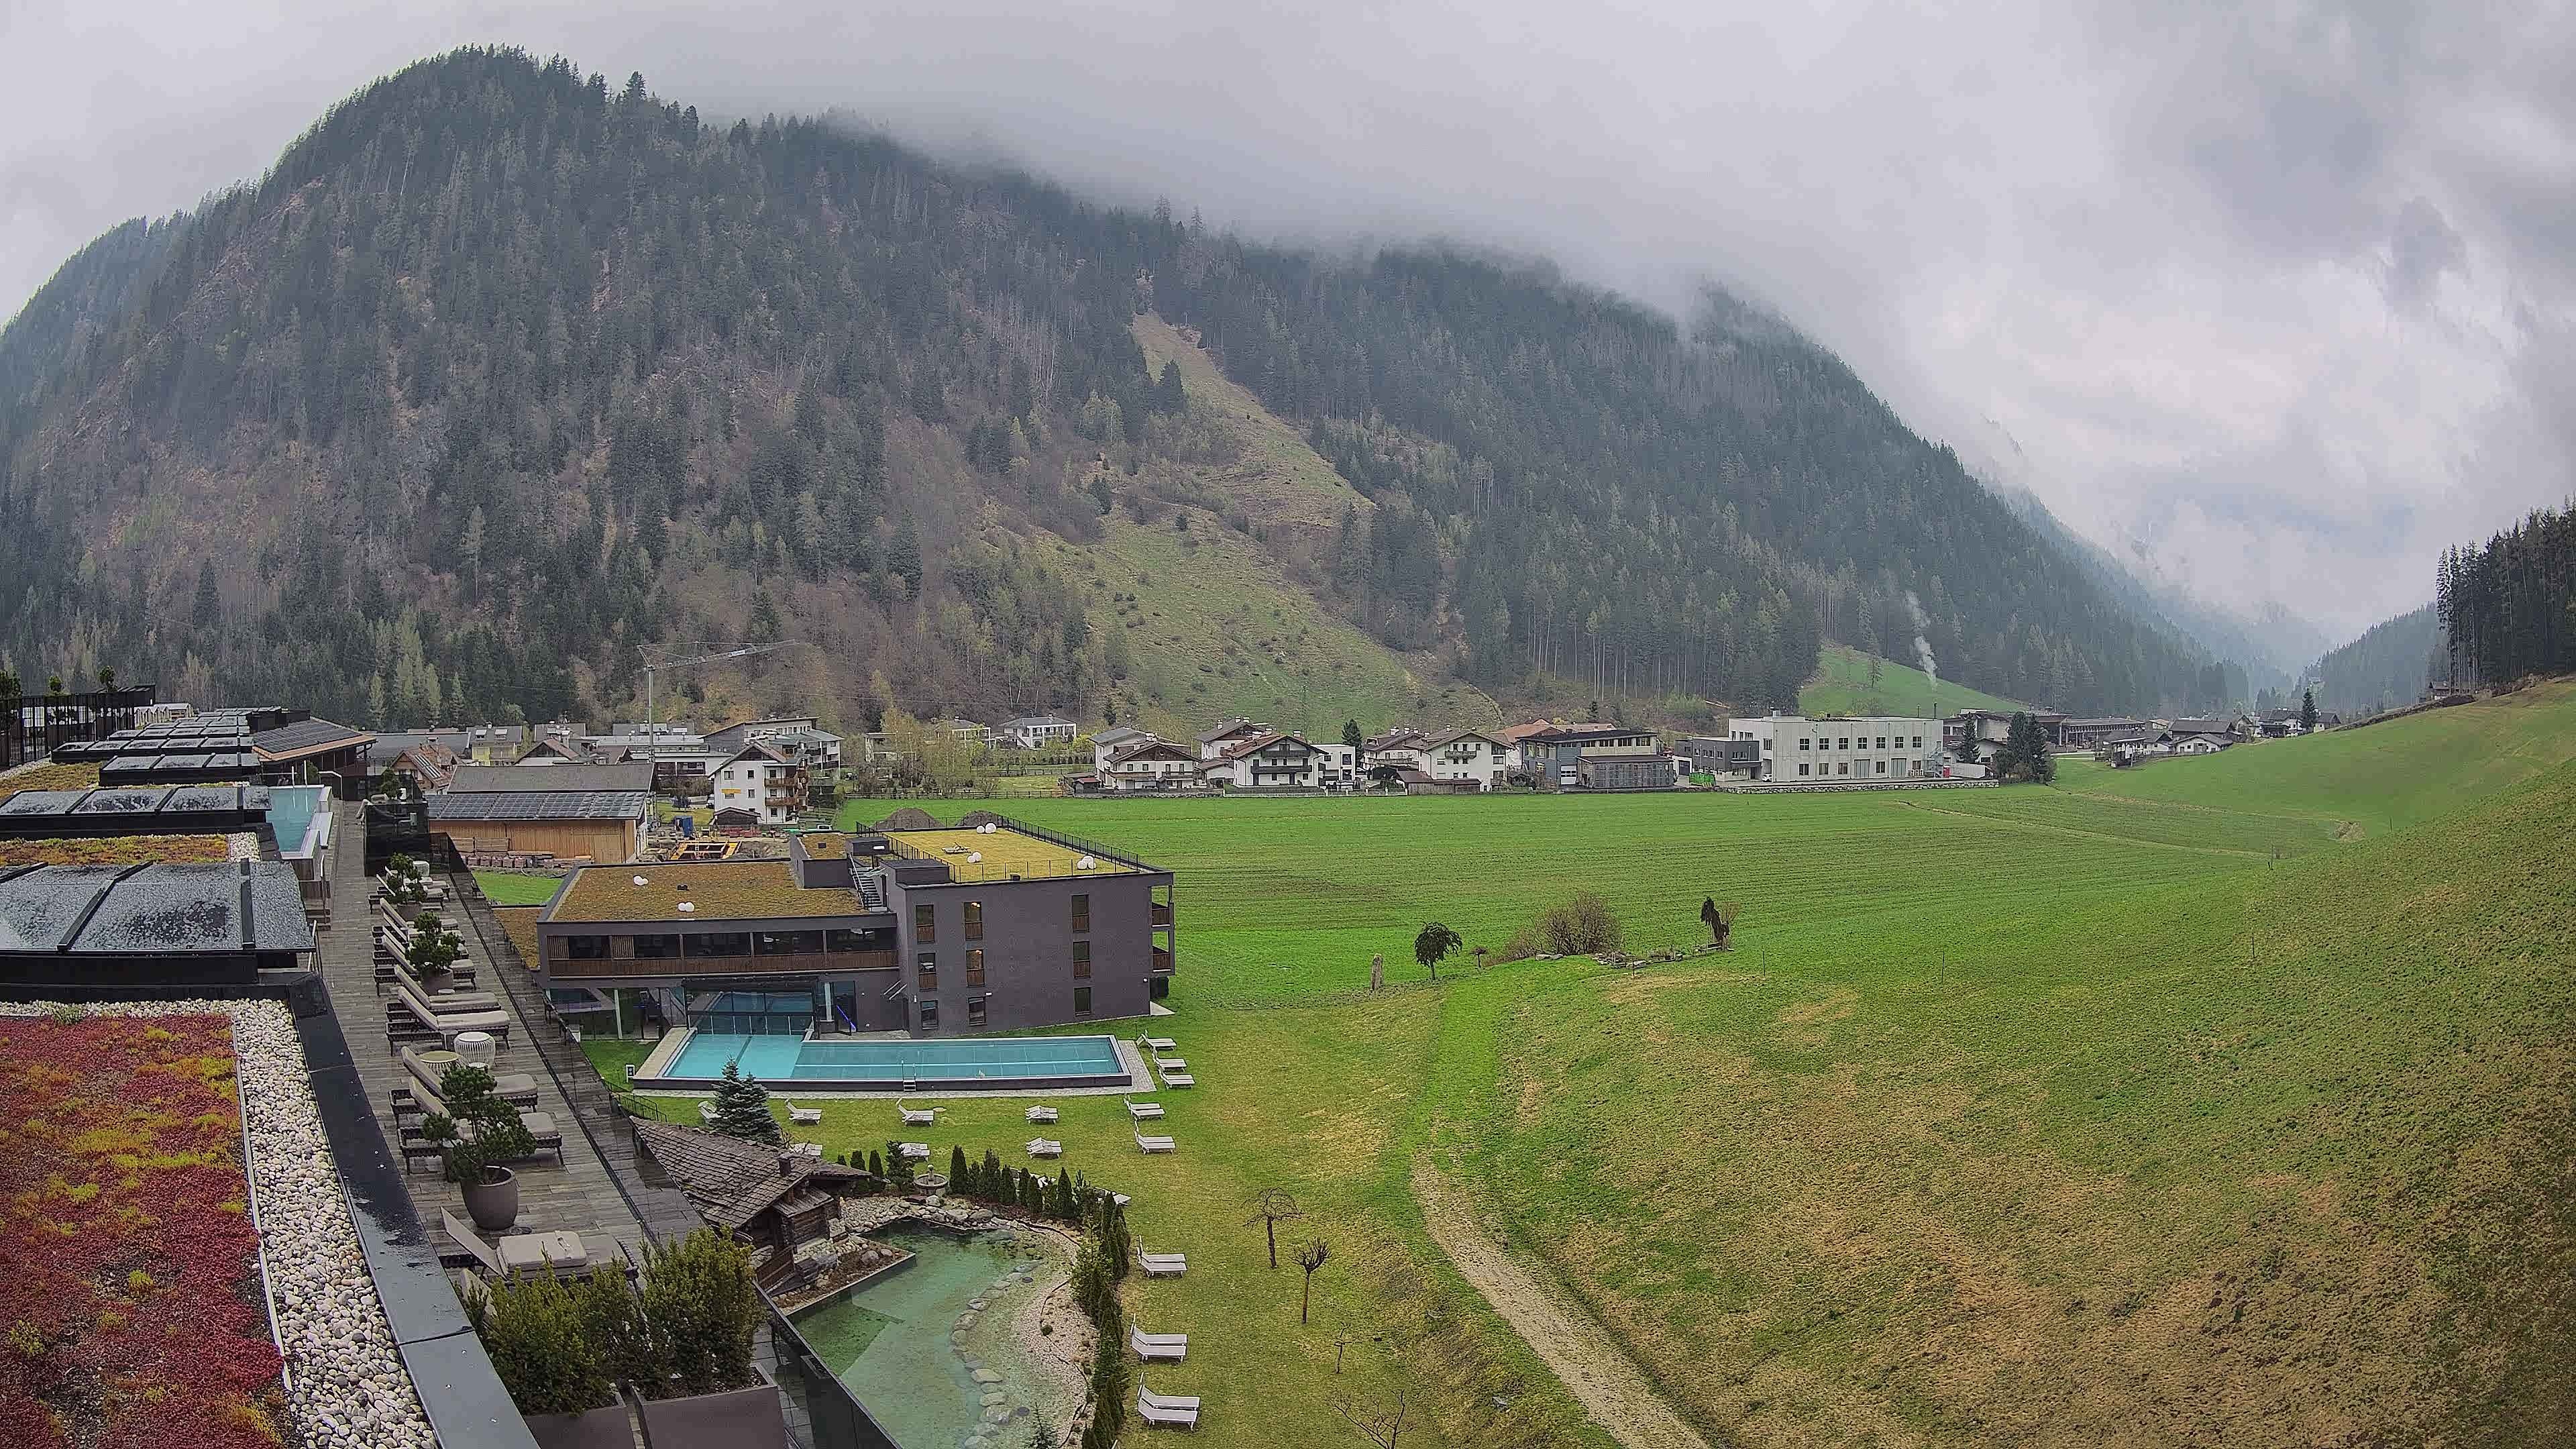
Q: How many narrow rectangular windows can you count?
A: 9